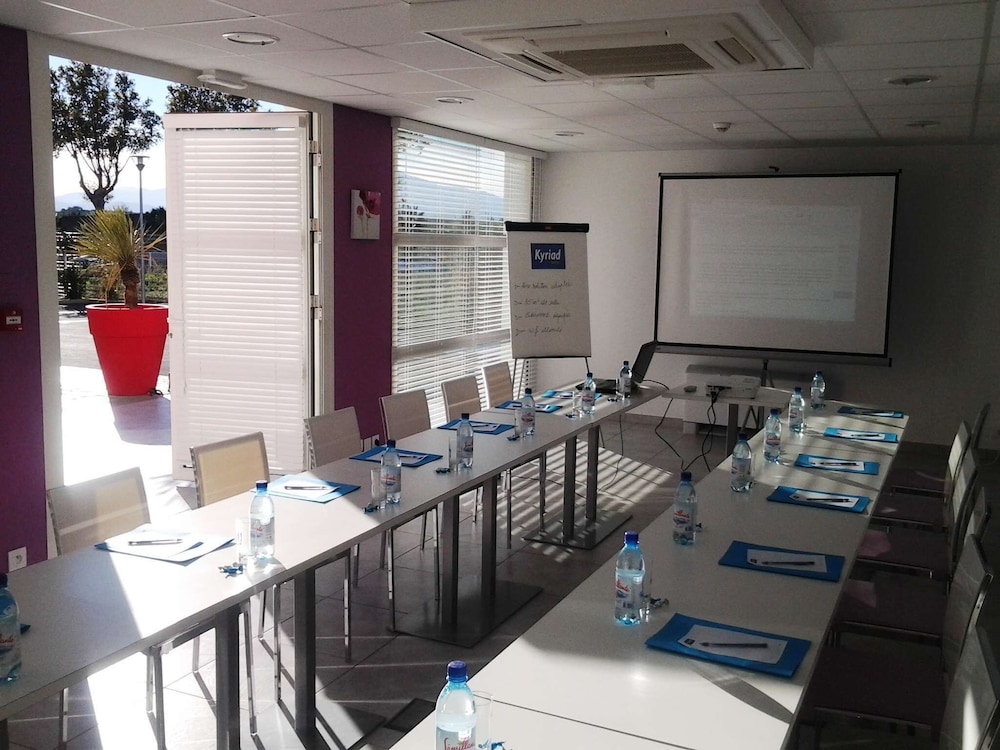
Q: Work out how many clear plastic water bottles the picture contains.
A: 14